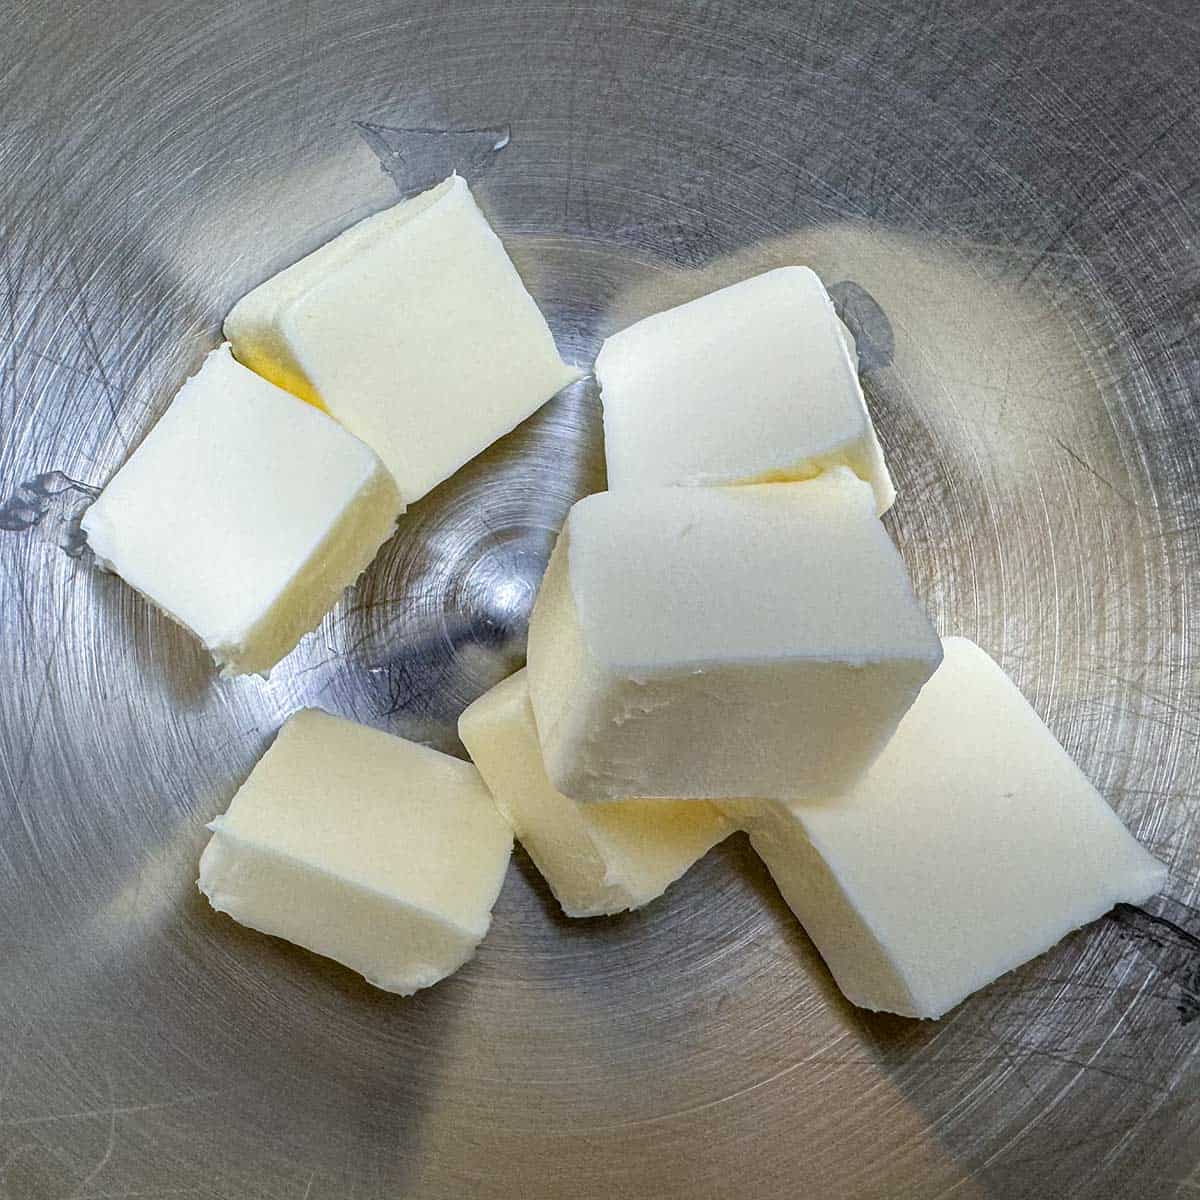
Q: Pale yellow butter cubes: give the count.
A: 7